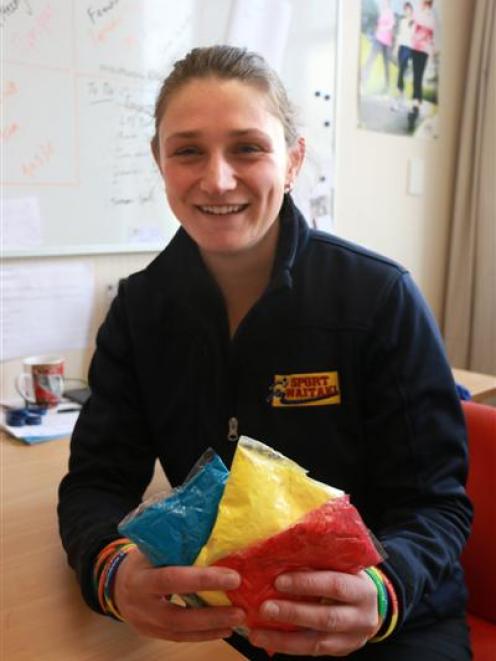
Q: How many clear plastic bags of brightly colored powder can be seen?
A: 3